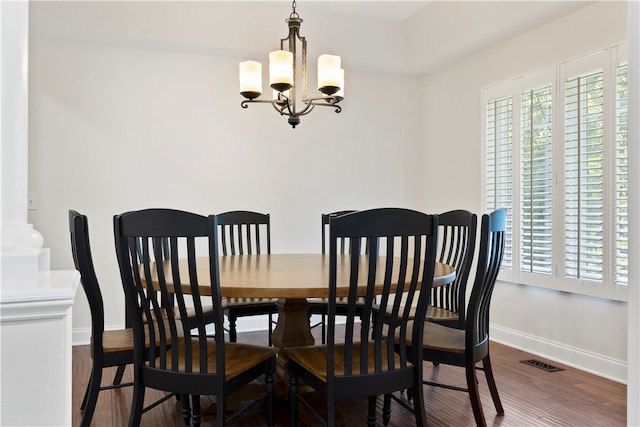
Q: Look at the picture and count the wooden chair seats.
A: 8